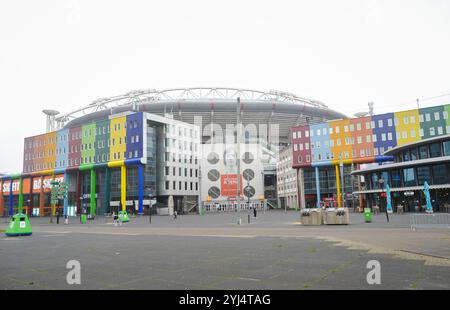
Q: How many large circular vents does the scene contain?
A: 6